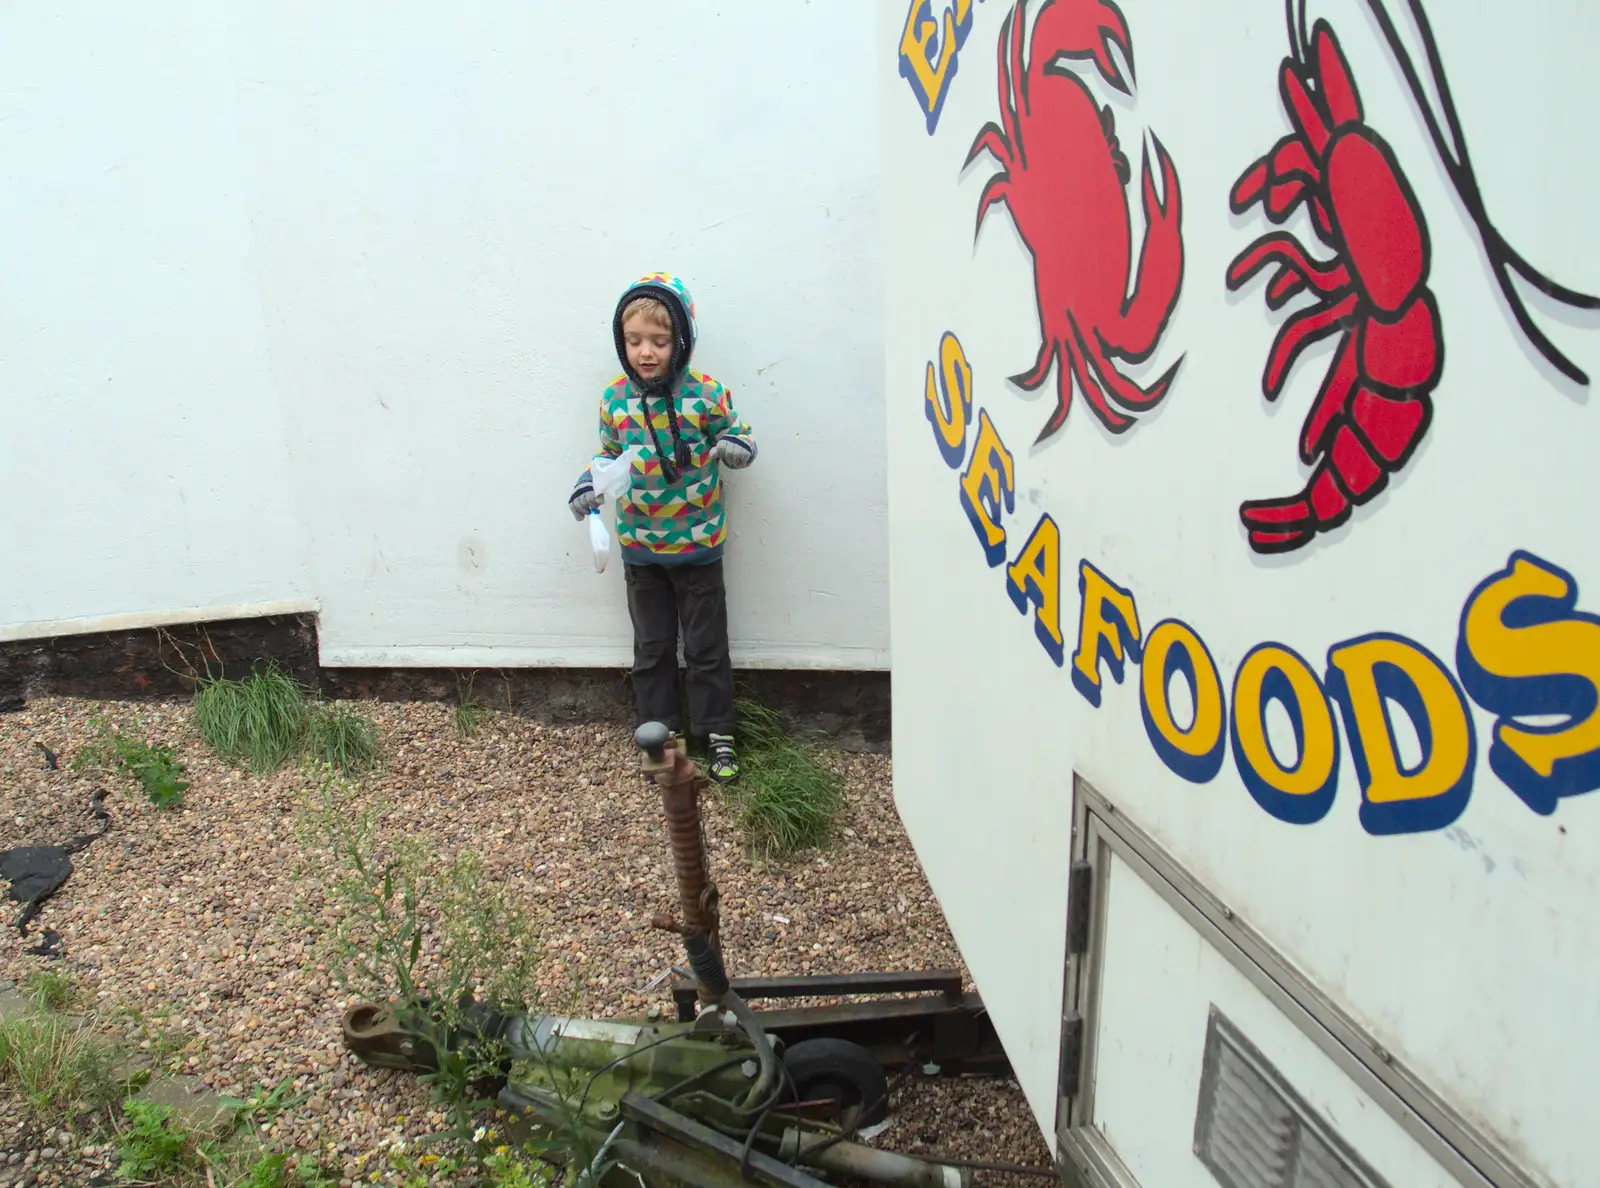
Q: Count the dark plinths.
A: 1